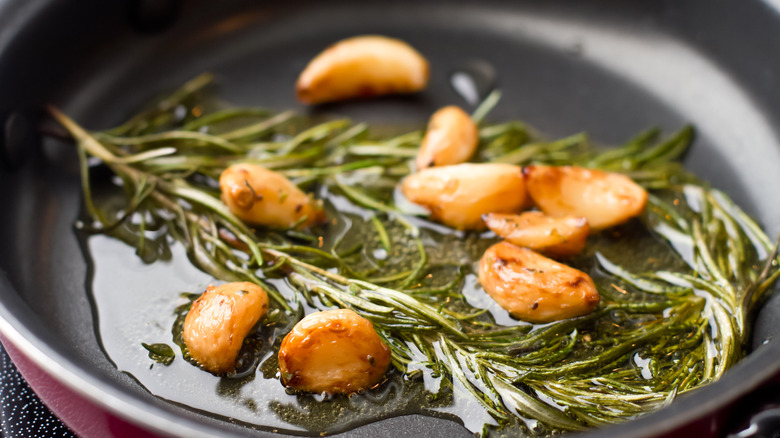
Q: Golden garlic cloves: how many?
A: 9